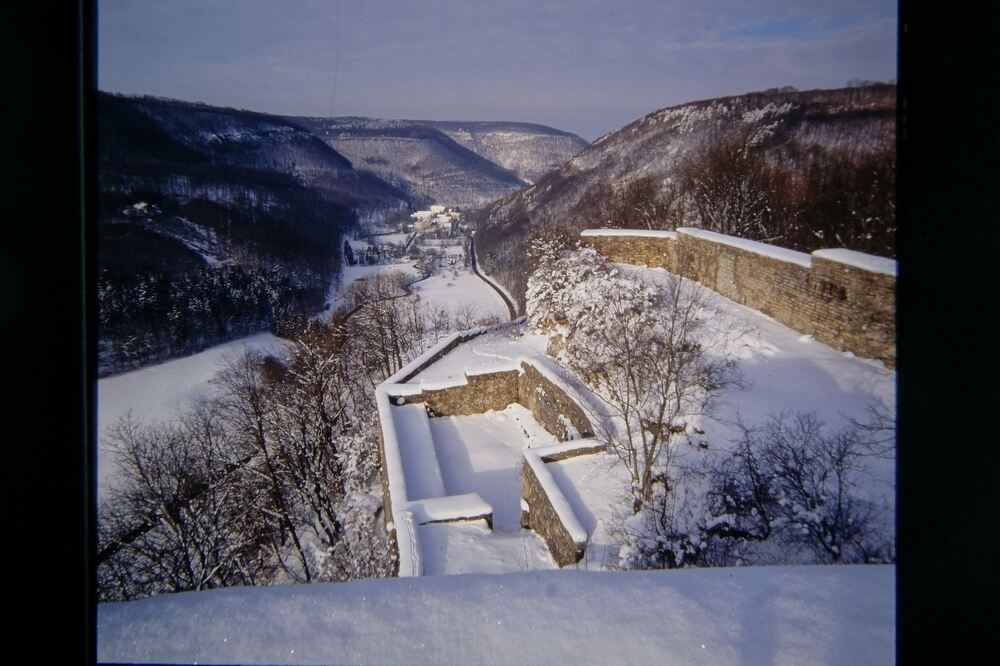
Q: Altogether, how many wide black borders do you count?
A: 2